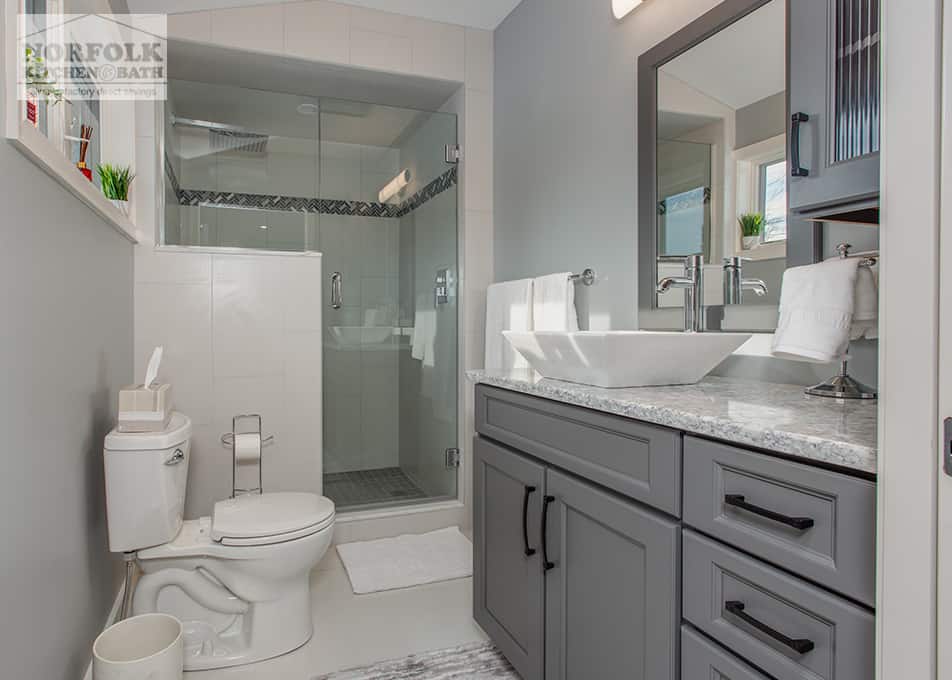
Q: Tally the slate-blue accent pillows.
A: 0